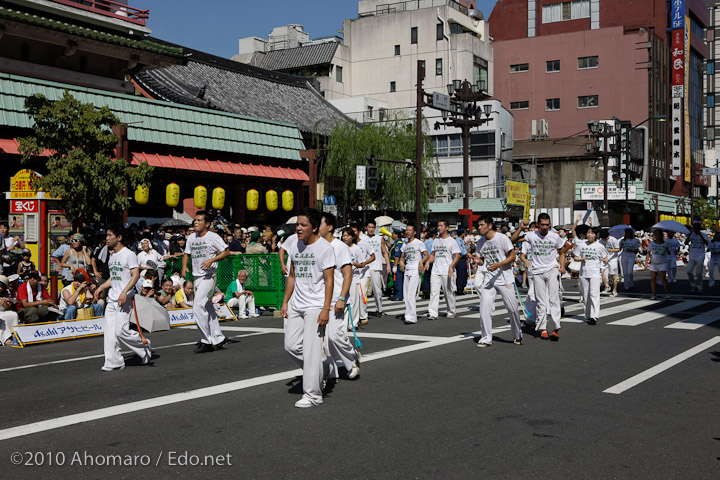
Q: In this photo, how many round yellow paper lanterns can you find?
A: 7